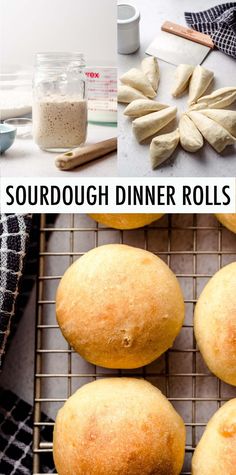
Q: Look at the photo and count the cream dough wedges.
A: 12